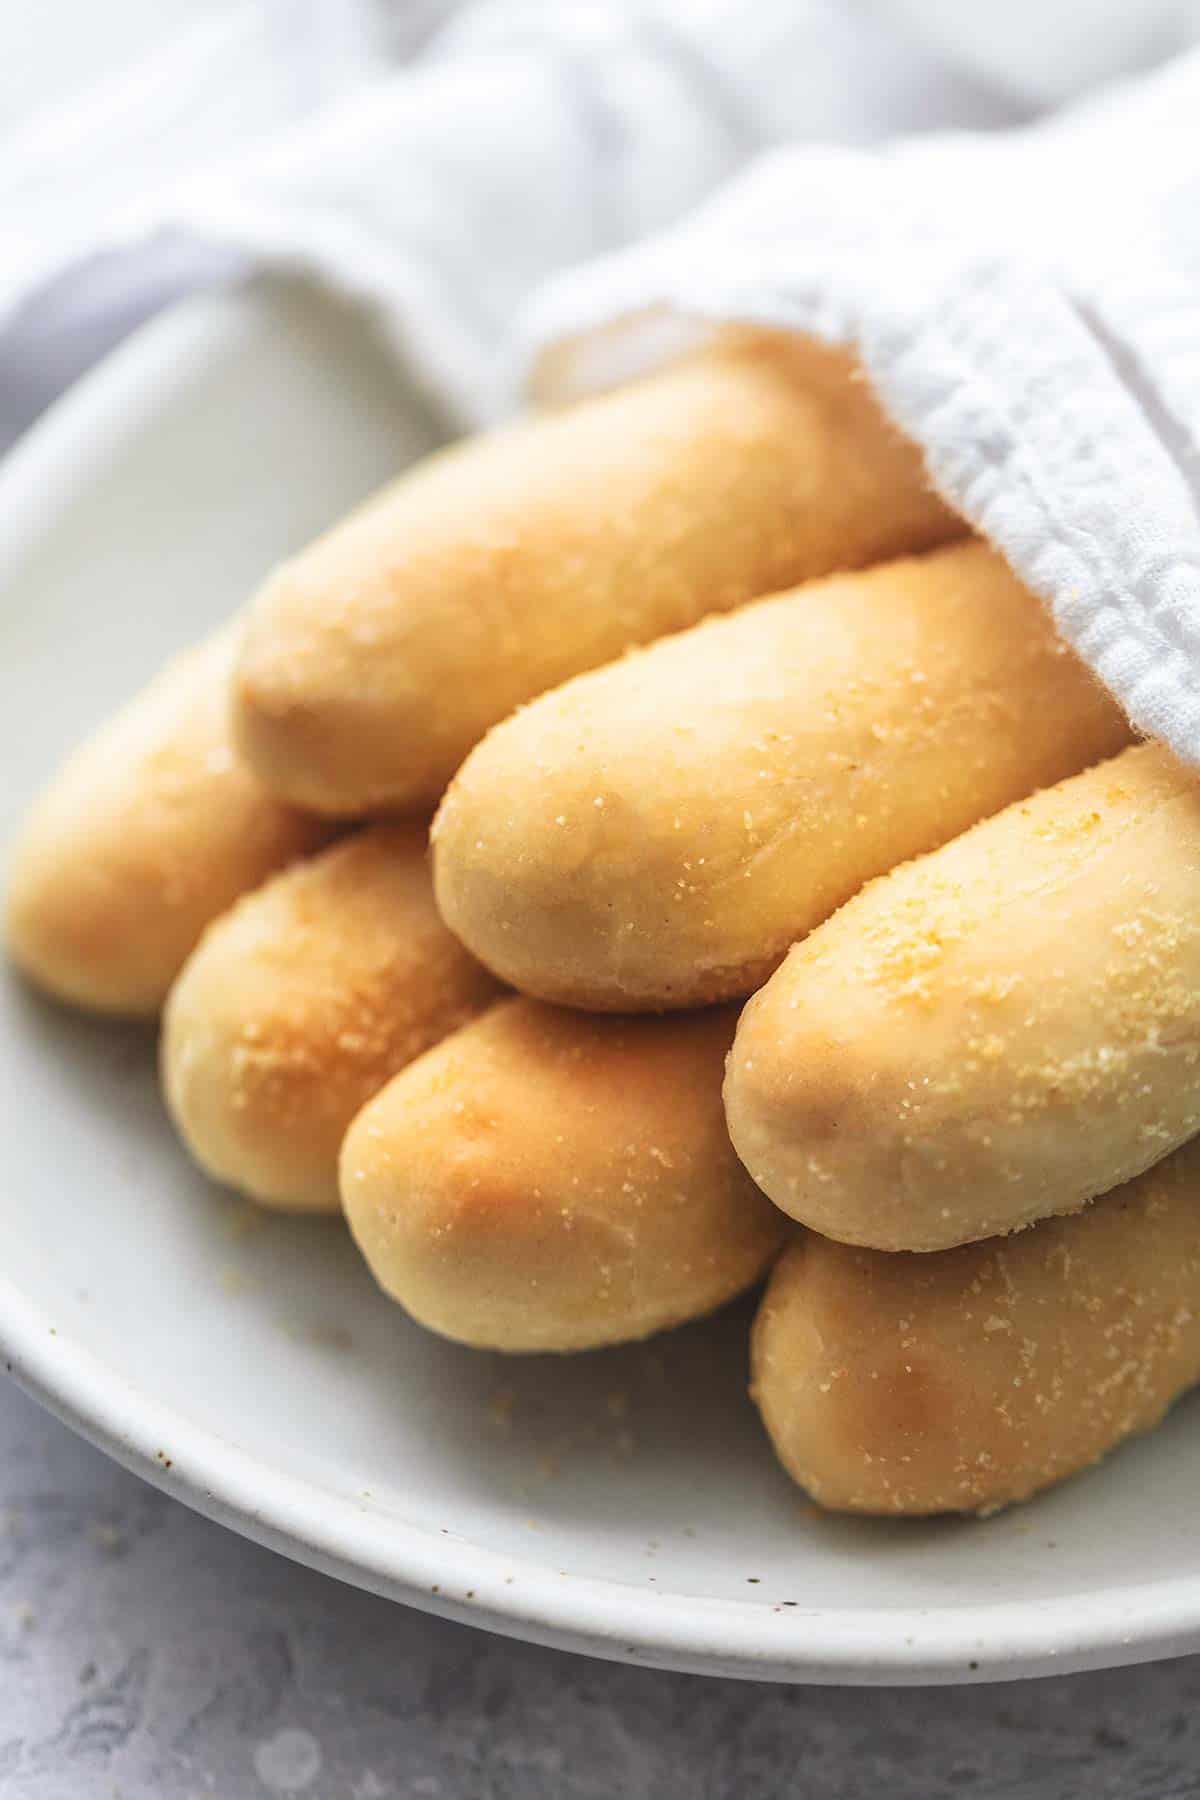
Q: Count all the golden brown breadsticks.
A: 7